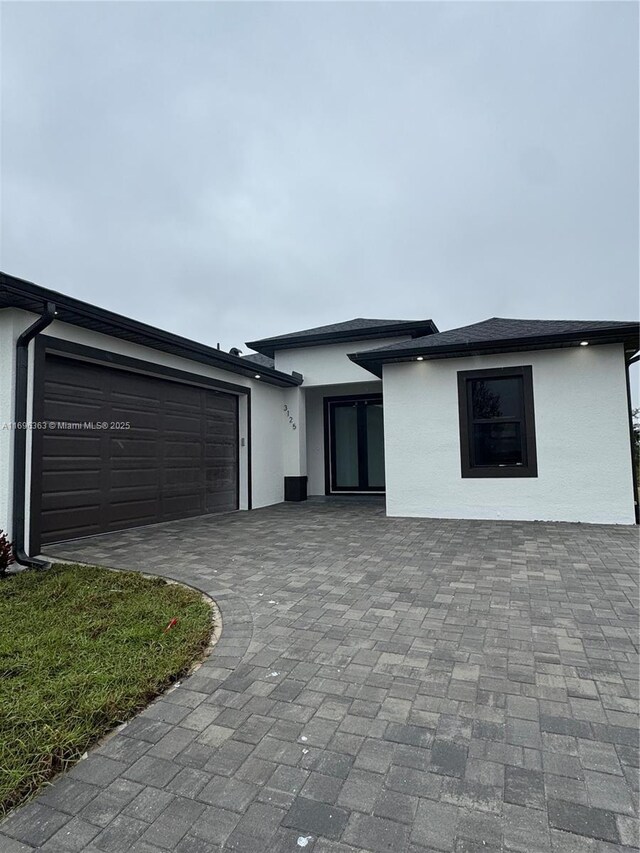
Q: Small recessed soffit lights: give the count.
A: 4